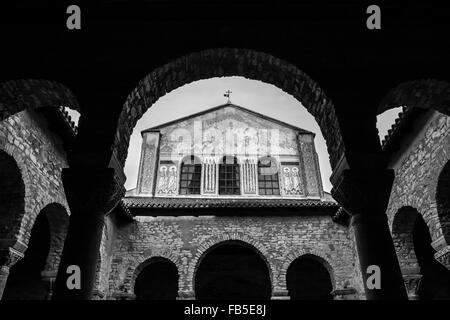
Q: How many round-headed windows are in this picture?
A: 3